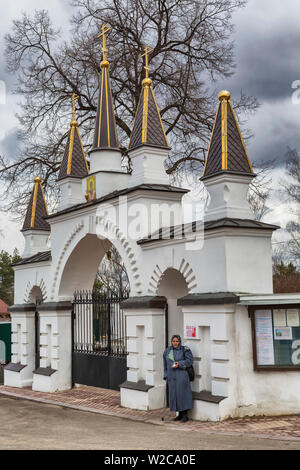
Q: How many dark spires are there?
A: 5